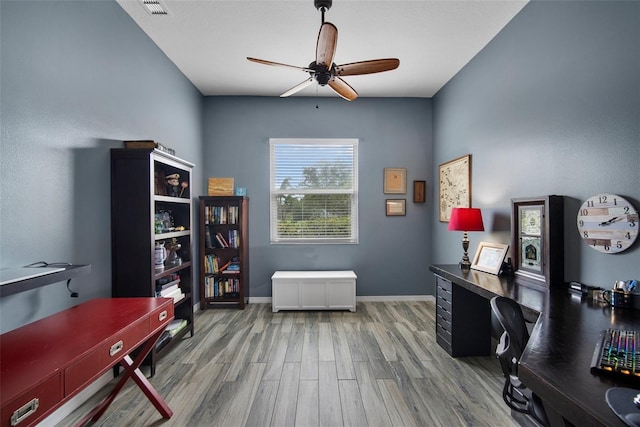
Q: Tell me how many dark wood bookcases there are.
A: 2